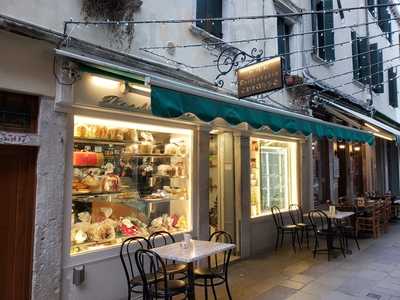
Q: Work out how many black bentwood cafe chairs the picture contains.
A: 8